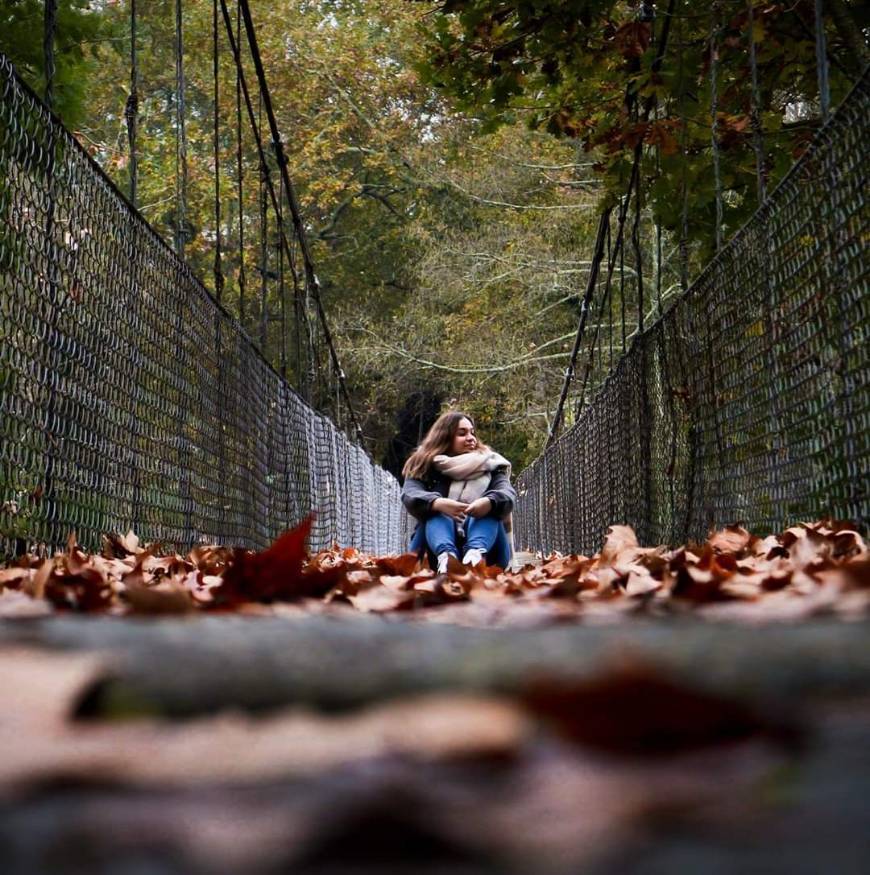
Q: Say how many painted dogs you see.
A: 0